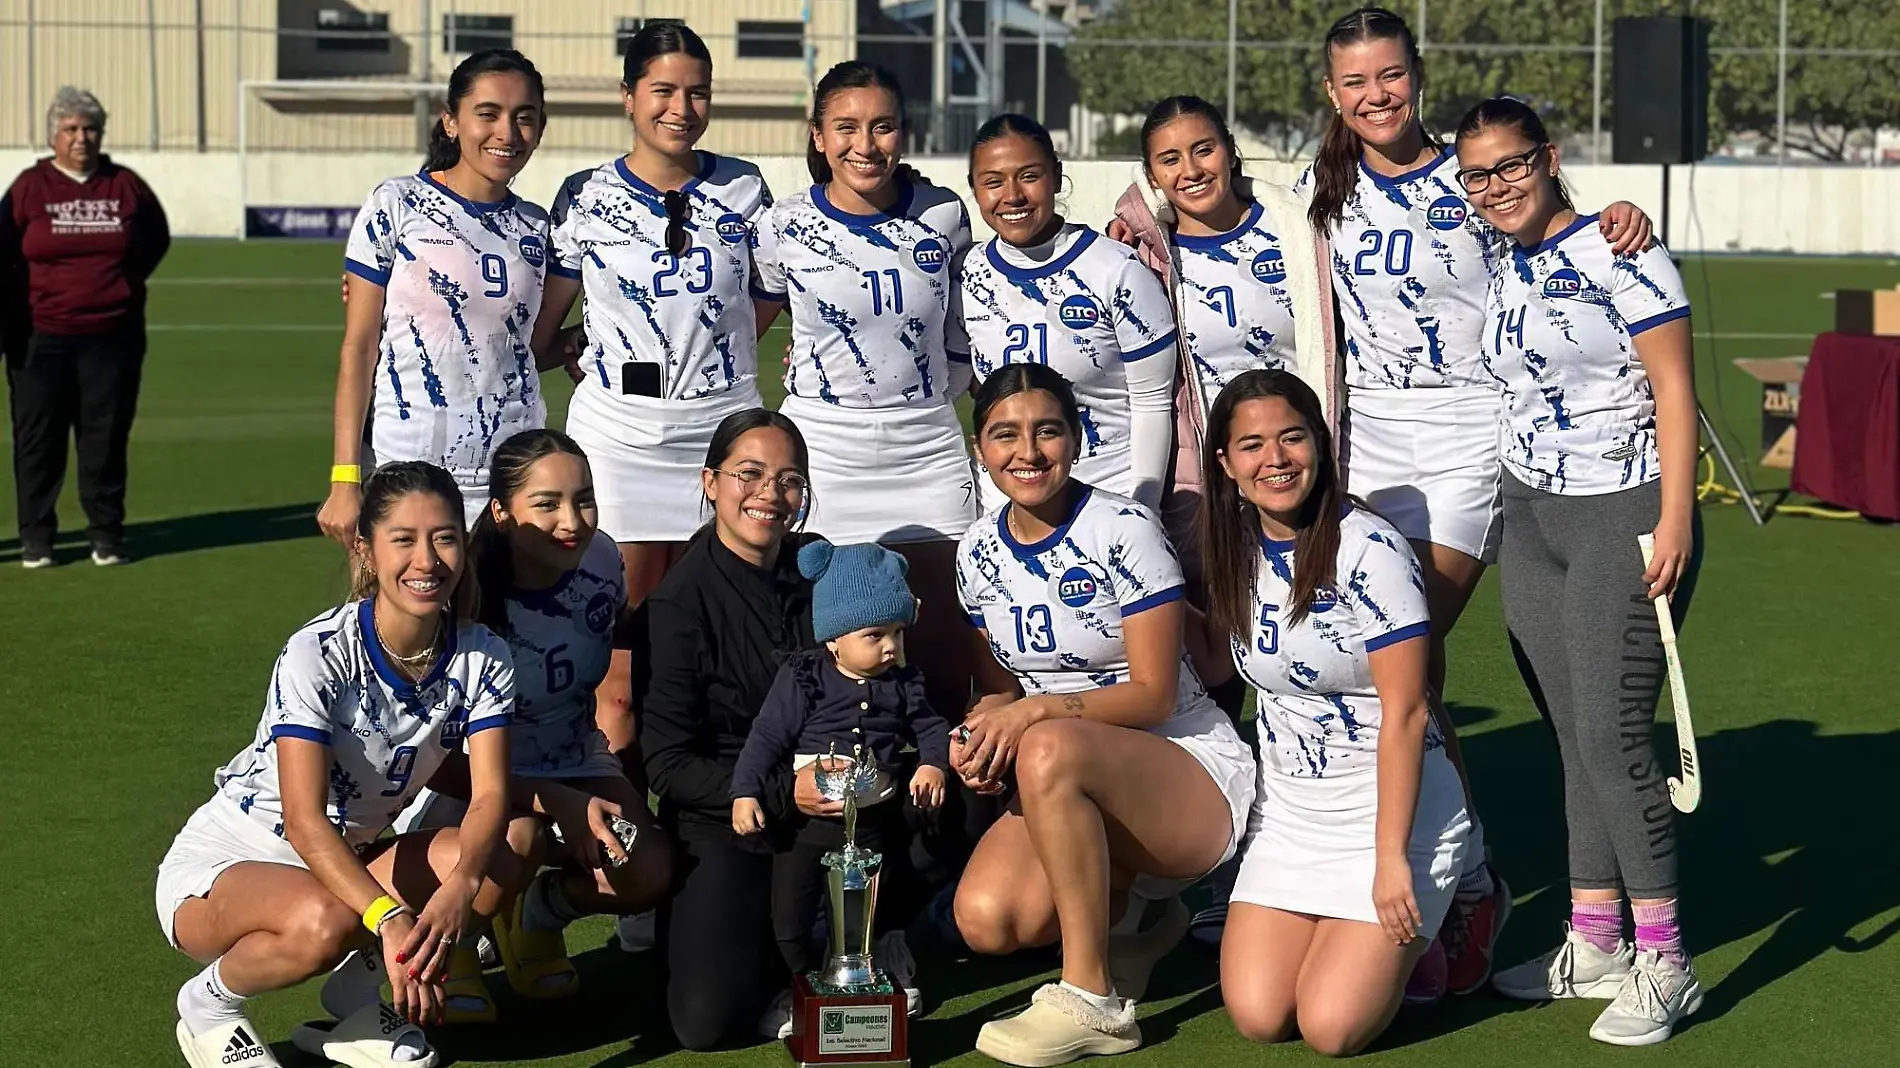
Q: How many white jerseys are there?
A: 11